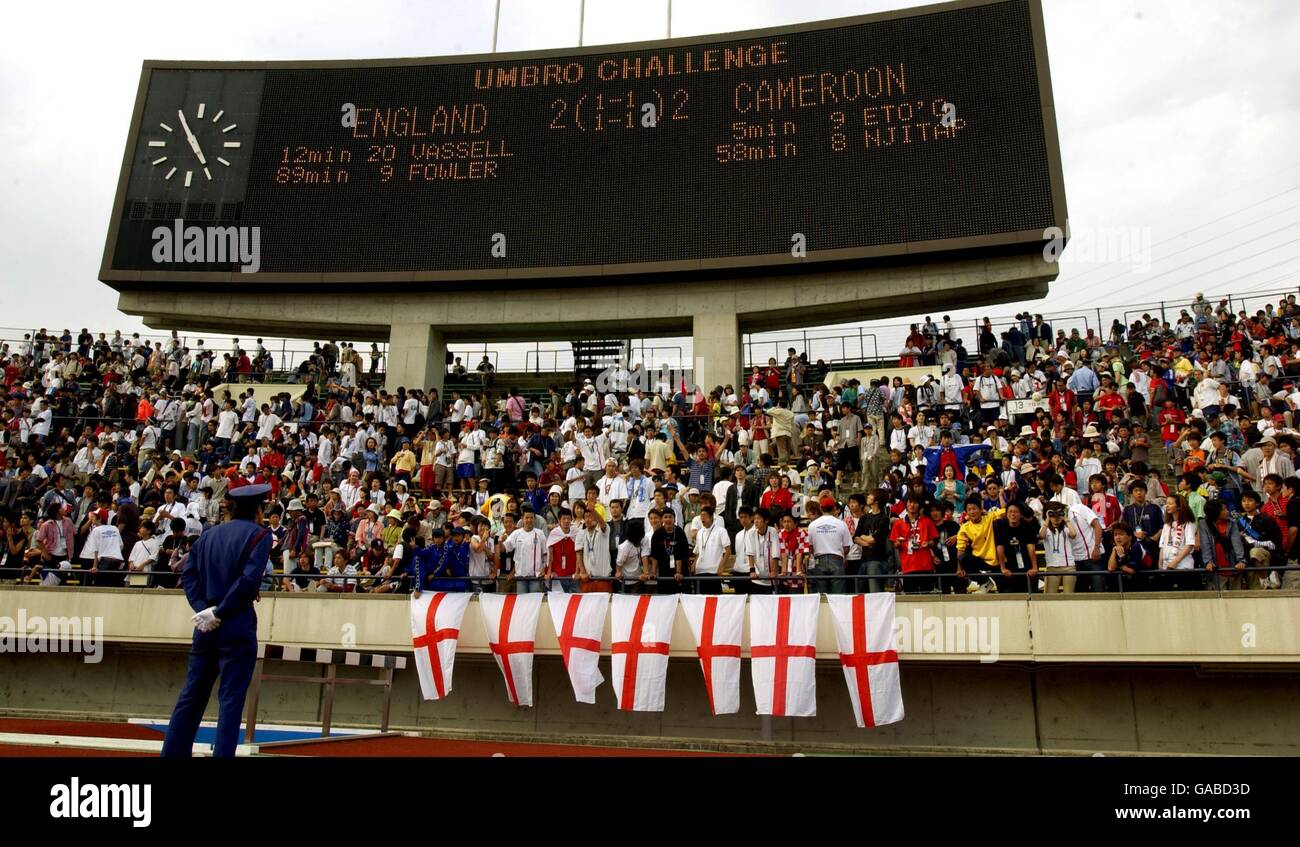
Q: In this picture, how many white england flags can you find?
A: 7